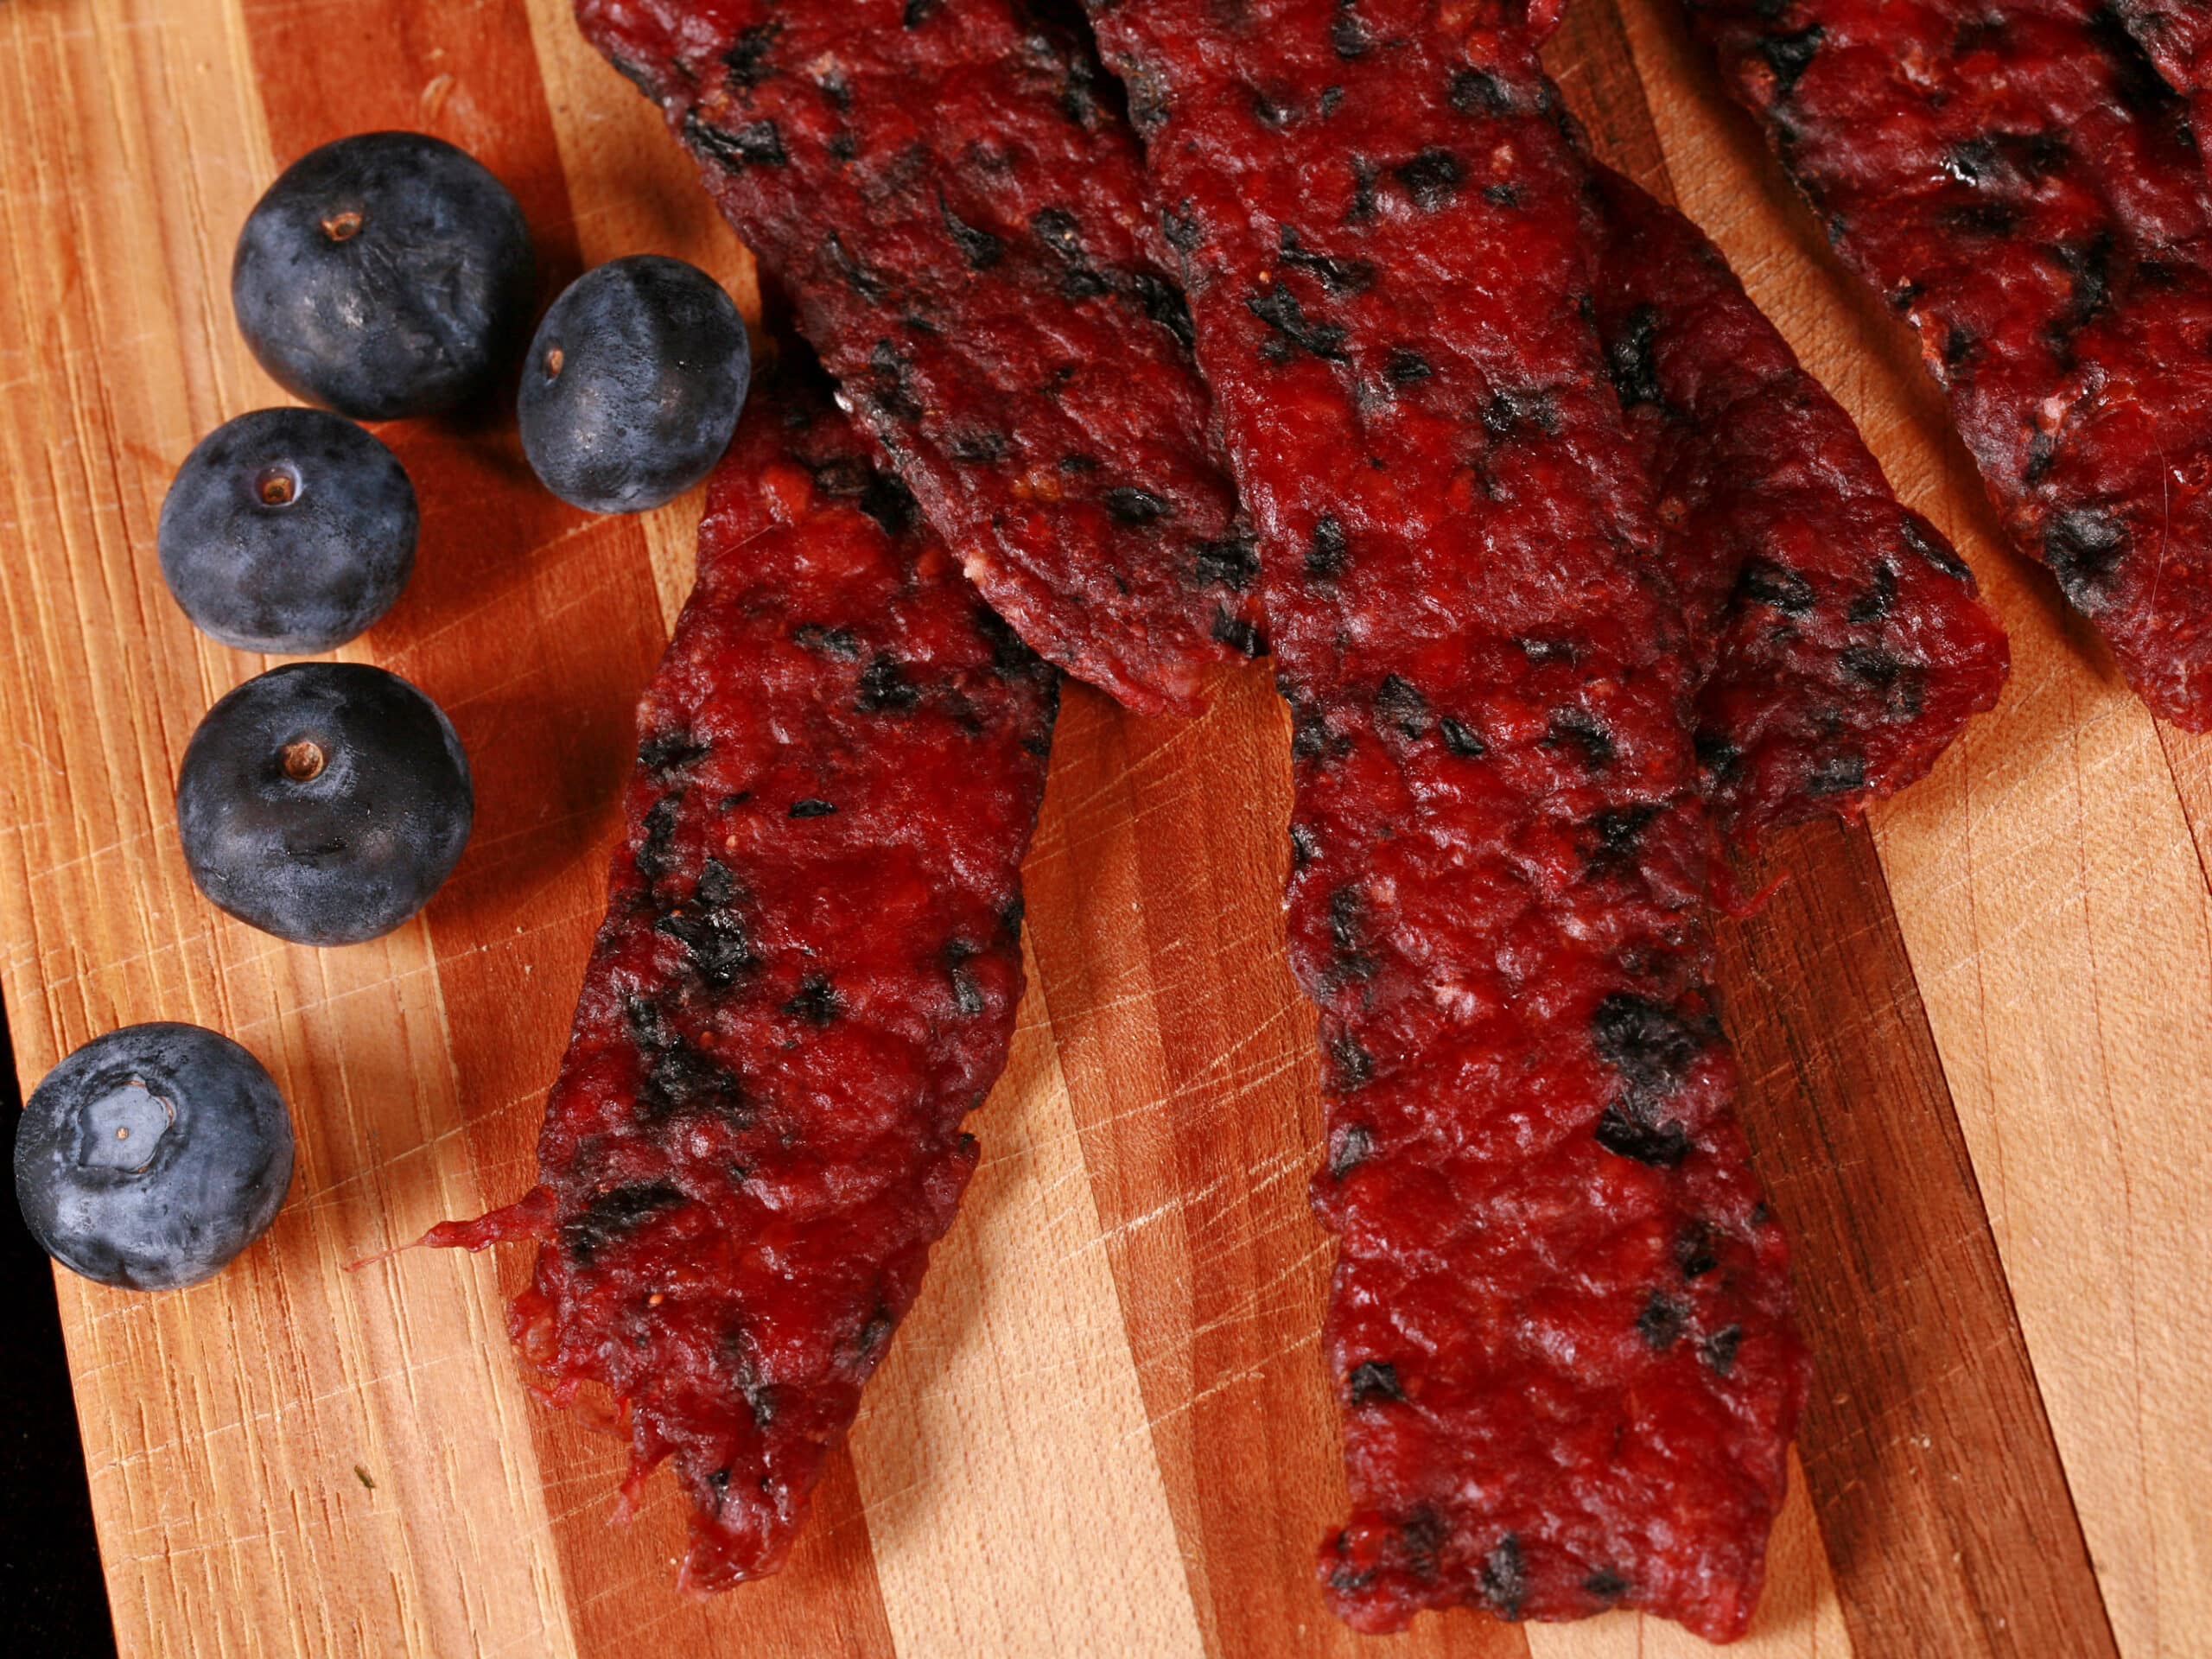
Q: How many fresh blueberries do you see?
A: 5